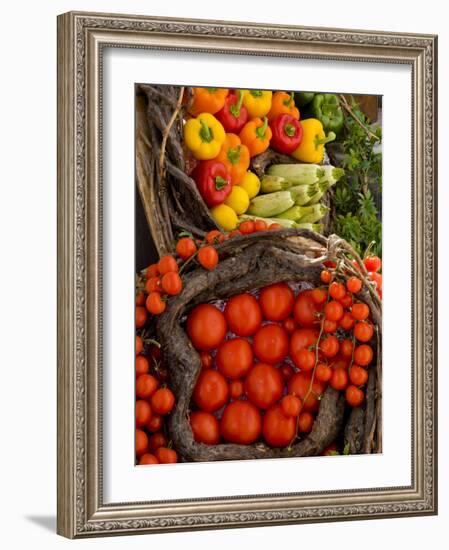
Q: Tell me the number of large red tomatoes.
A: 13